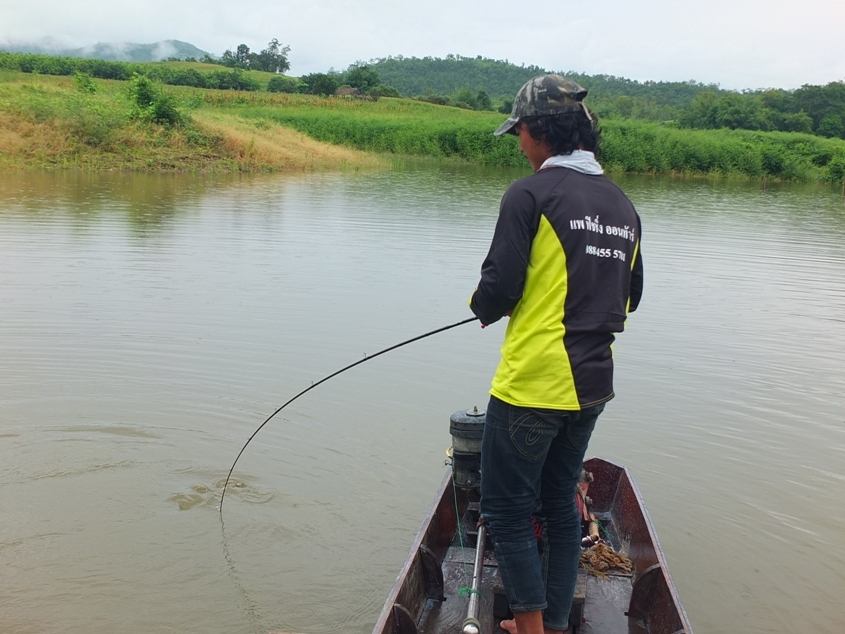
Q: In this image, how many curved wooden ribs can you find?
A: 3